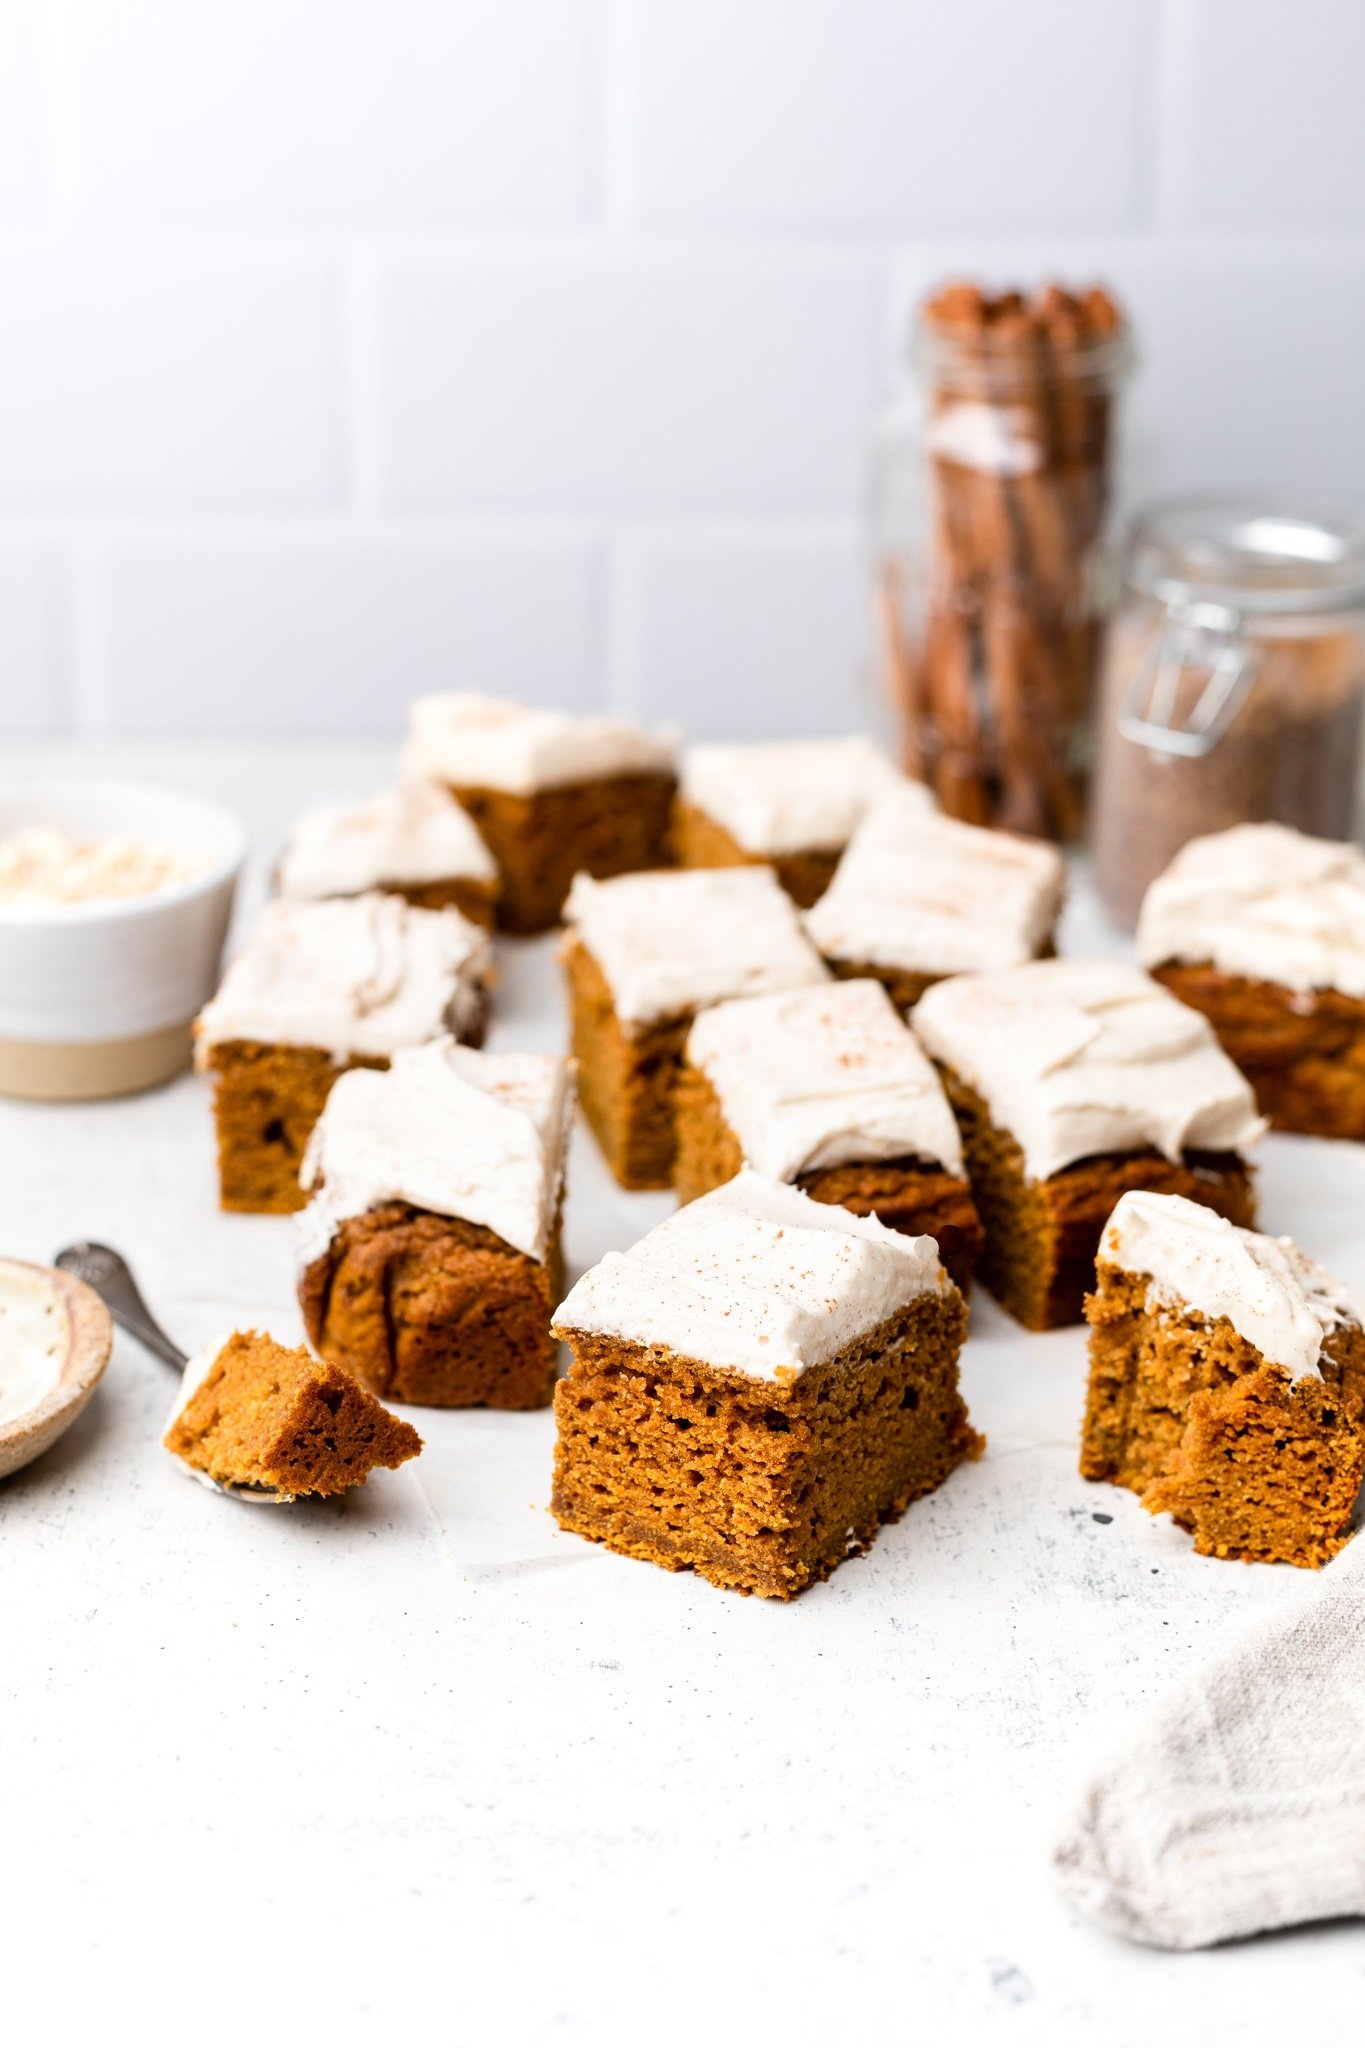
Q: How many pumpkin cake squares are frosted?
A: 12